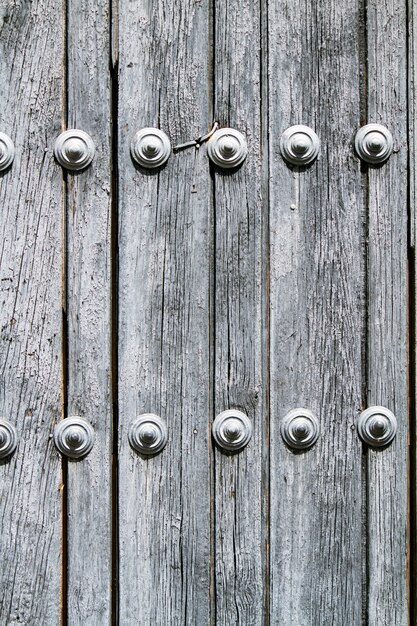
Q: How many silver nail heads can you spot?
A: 12